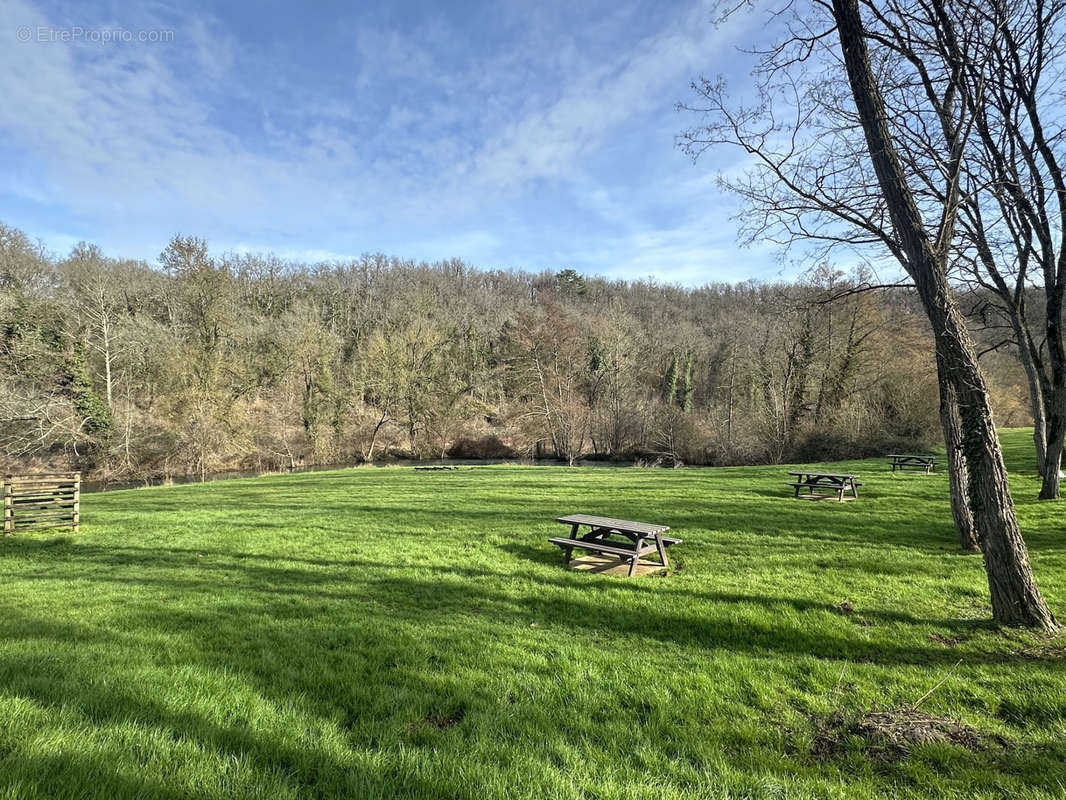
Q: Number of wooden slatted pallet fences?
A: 1